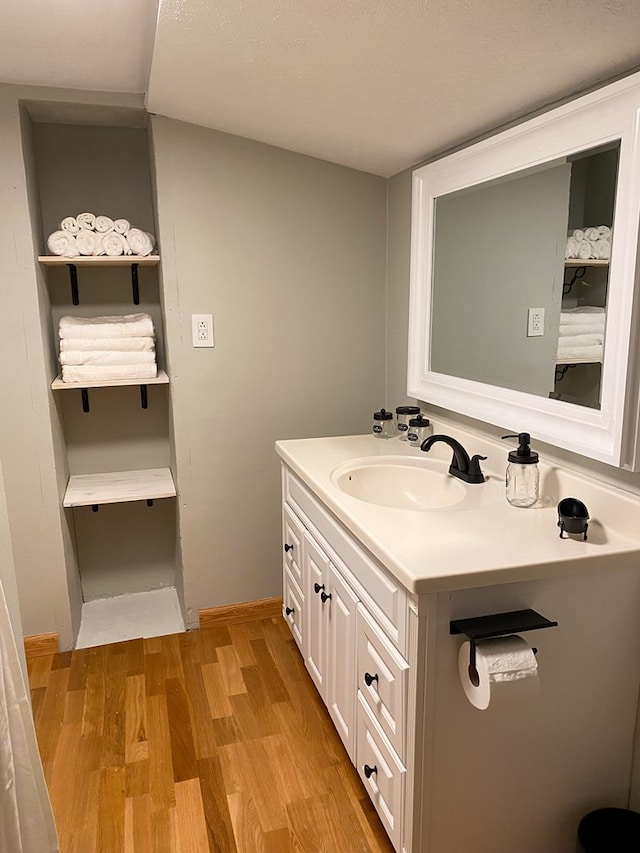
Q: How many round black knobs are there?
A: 6